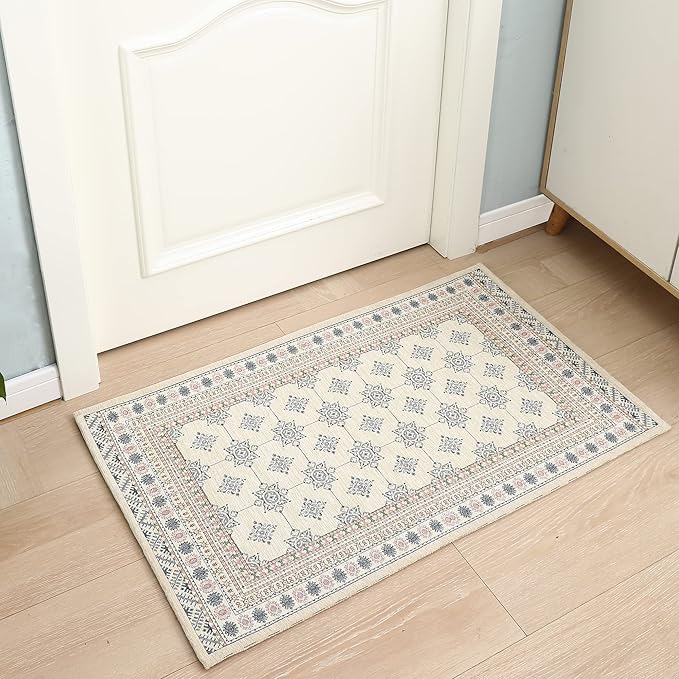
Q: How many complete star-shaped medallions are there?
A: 12